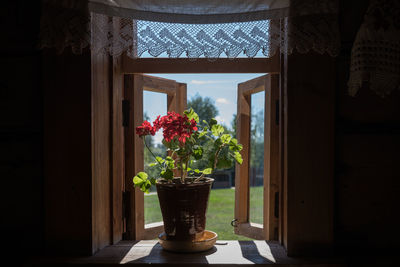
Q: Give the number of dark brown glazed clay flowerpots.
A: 1